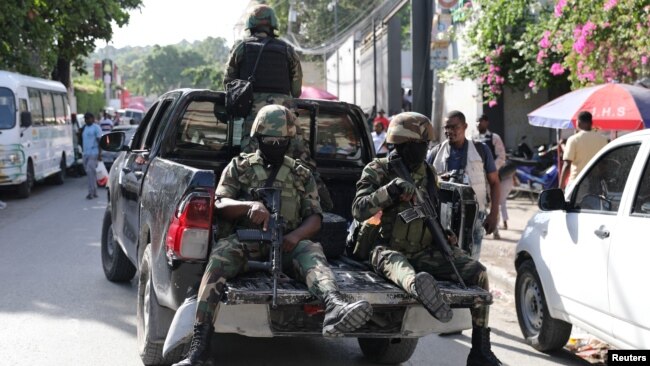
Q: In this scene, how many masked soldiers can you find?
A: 2